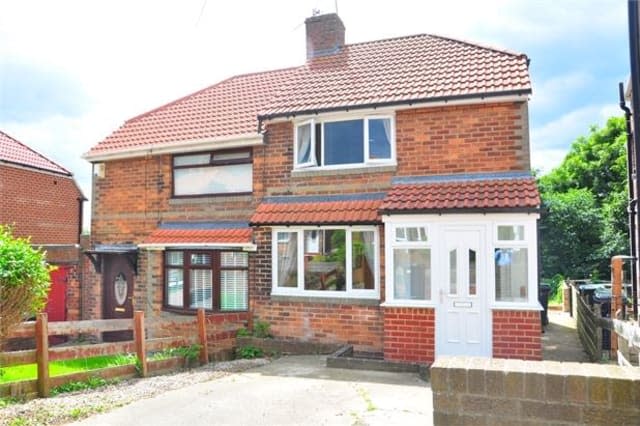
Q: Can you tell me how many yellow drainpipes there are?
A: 0